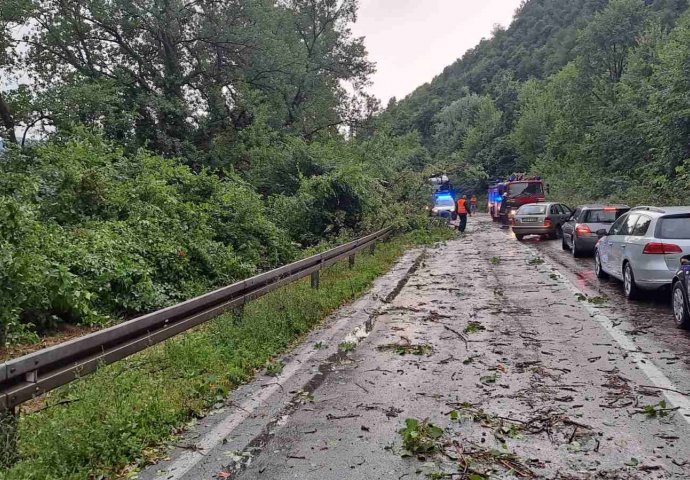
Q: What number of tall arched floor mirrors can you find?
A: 0